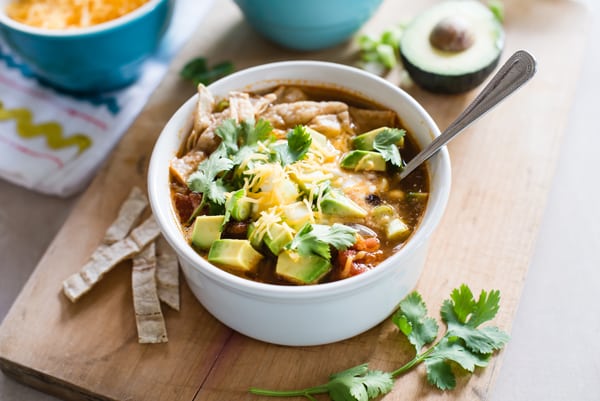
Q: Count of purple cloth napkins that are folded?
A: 0